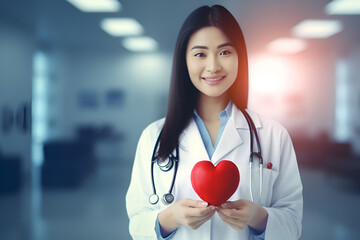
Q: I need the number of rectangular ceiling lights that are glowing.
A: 6